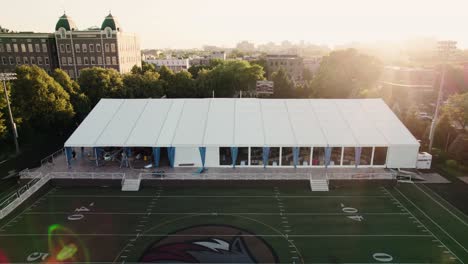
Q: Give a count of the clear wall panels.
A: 11